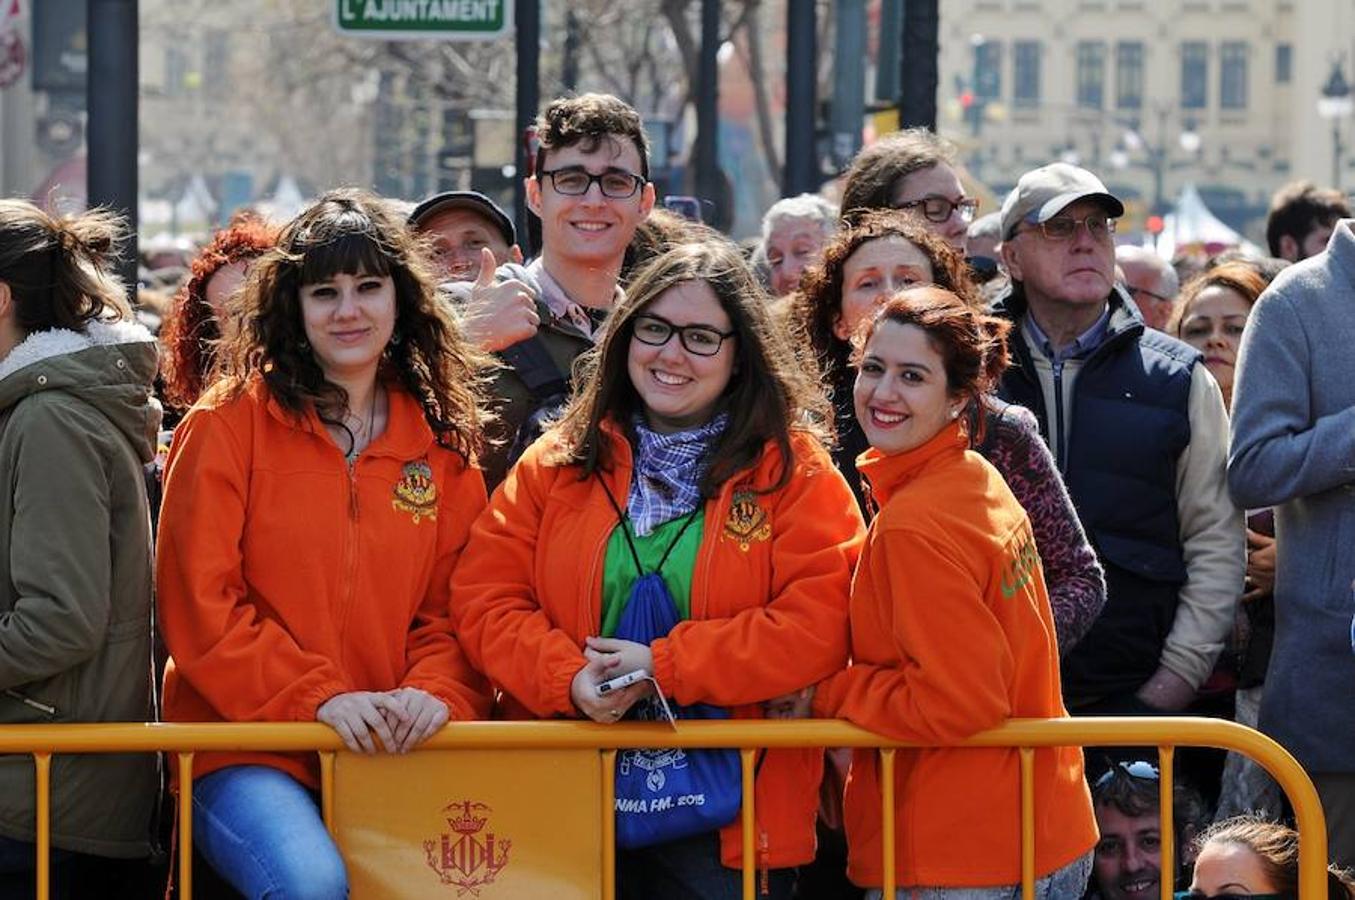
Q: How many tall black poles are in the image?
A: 5